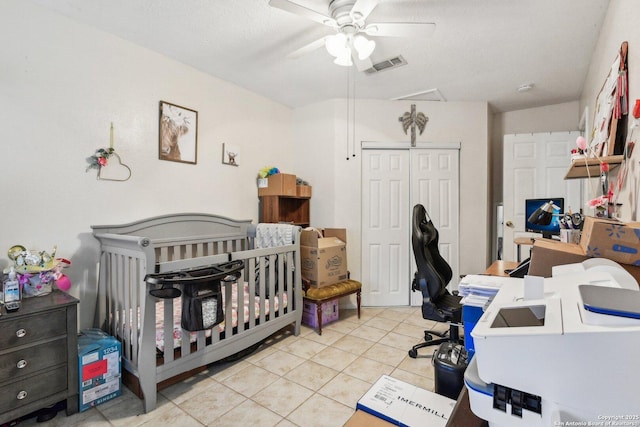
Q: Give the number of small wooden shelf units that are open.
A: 1